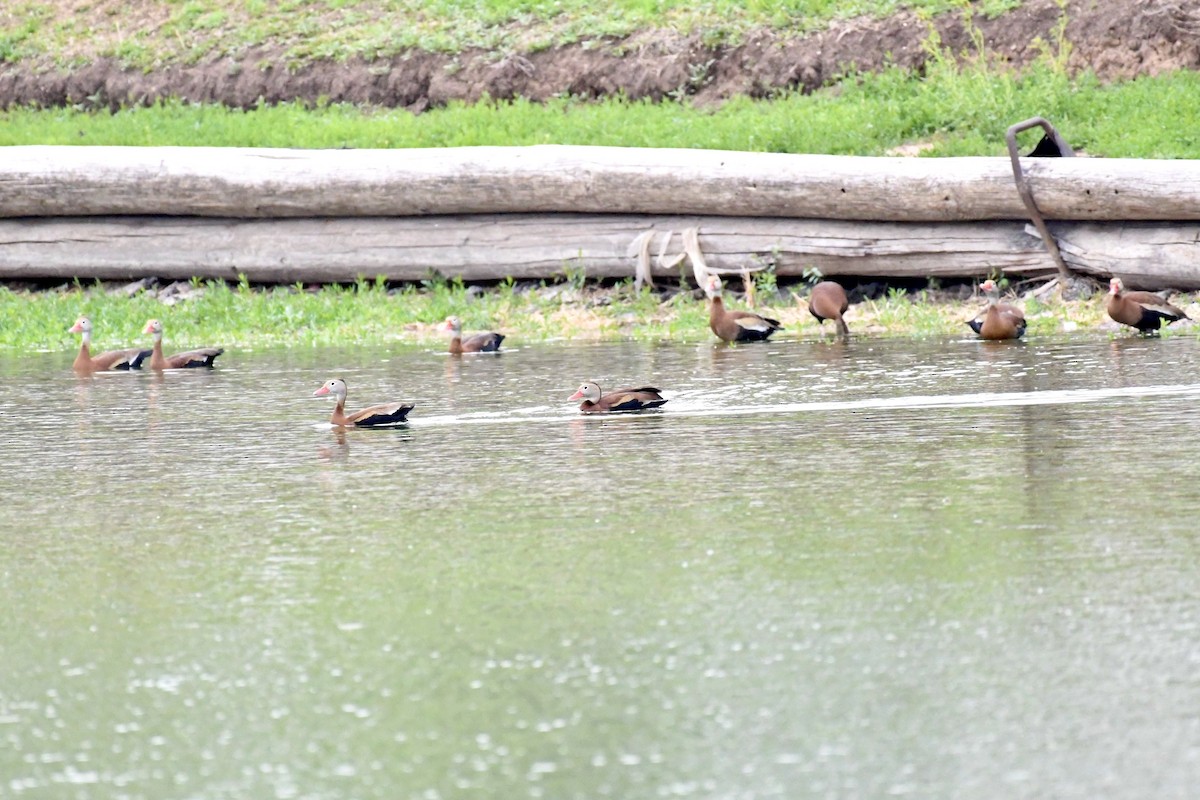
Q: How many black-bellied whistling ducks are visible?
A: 9